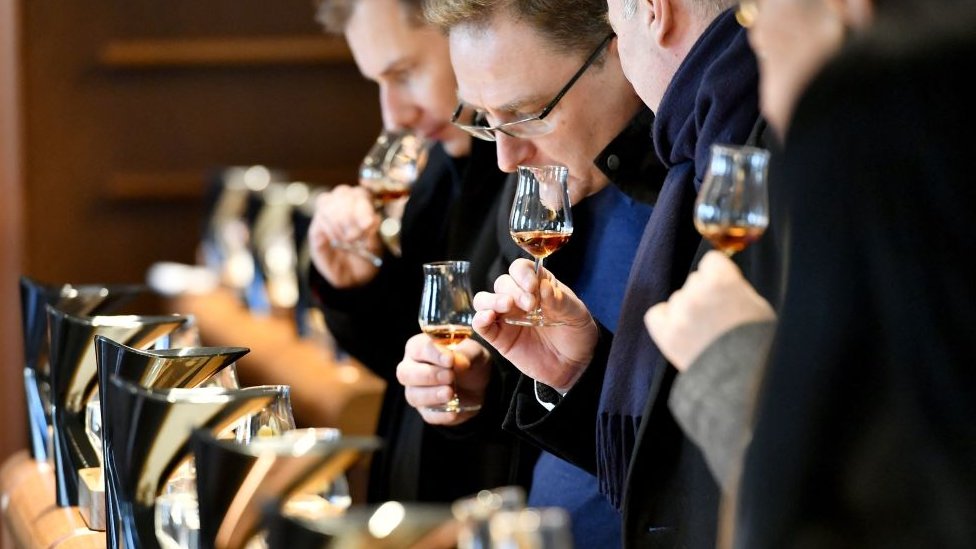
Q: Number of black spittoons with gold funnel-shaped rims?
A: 6